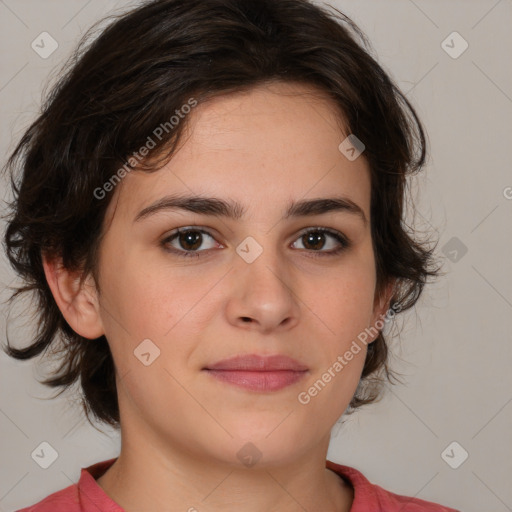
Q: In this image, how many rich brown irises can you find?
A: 2